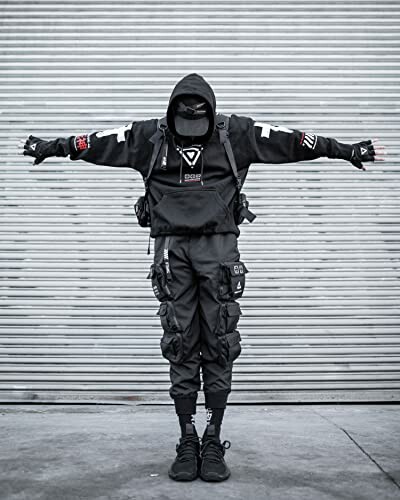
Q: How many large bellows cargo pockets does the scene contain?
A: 6